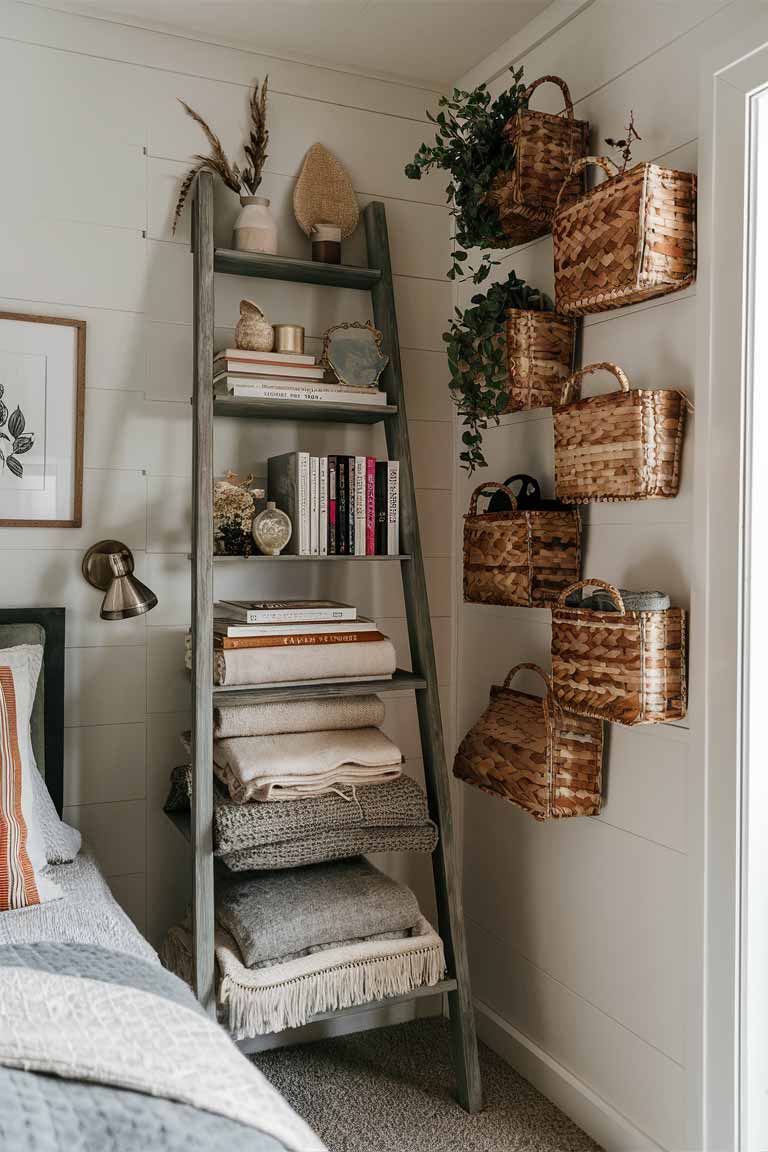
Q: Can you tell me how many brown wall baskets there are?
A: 7